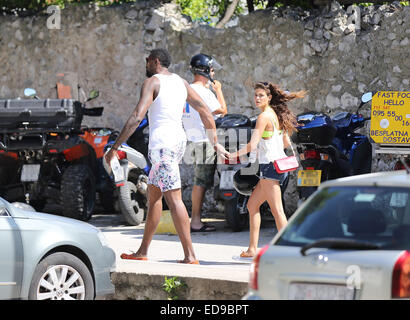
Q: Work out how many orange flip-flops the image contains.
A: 2